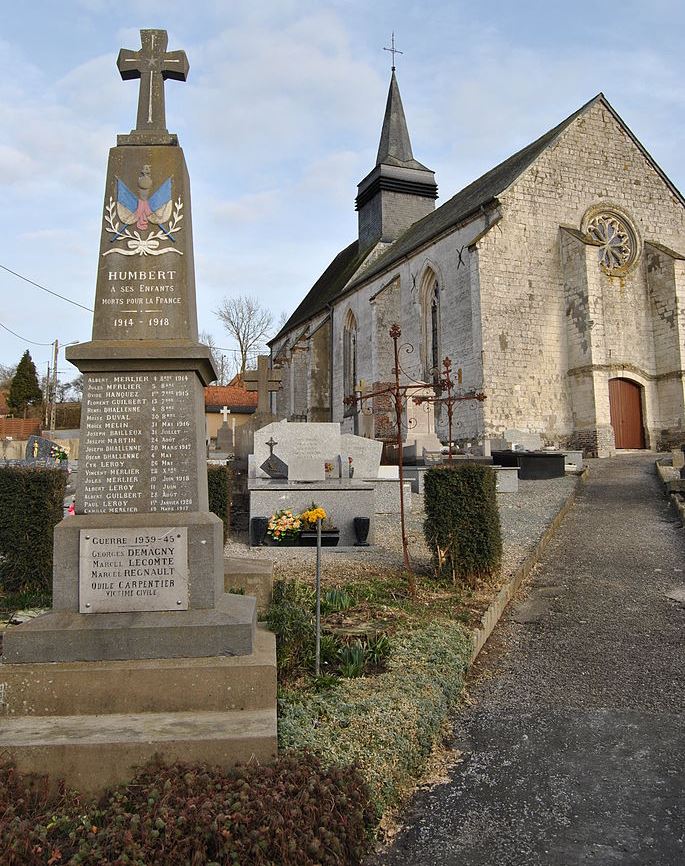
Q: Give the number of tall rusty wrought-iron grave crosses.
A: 2